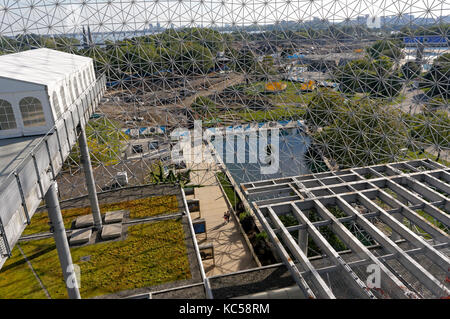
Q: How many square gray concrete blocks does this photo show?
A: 4